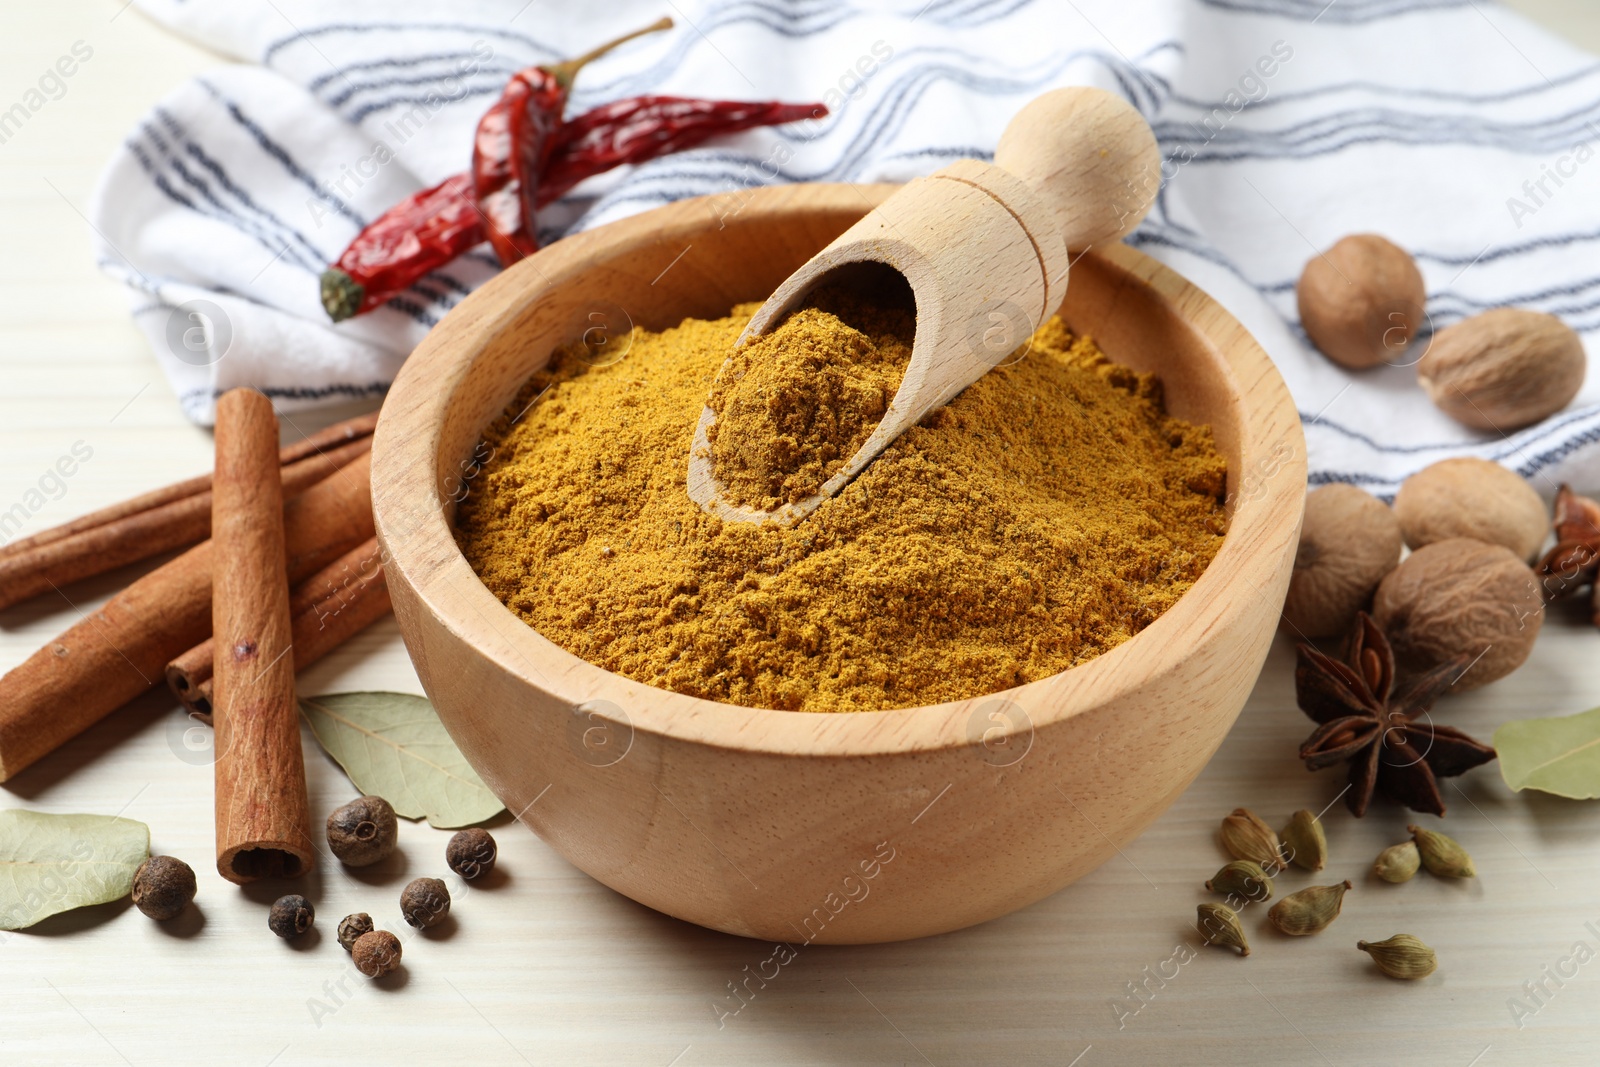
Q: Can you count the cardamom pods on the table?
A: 8